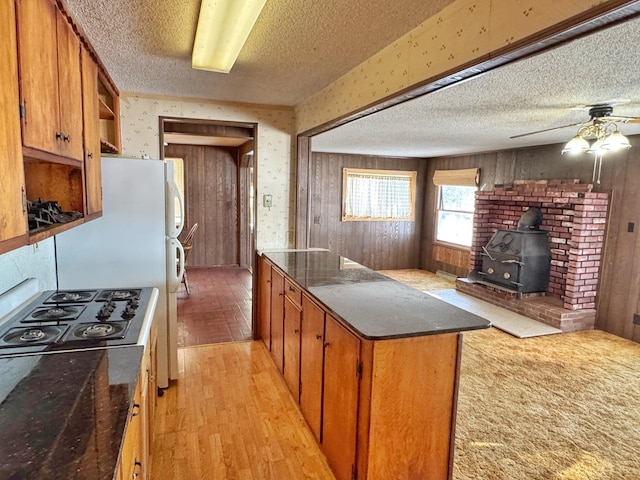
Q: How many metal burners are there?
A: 5